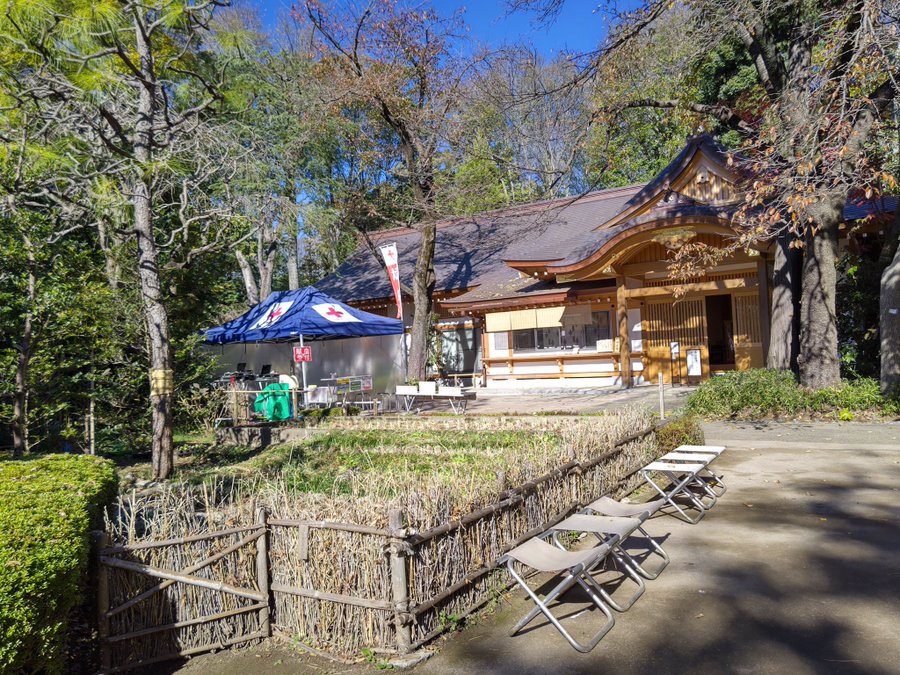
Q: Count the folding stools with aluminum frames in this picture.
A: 6